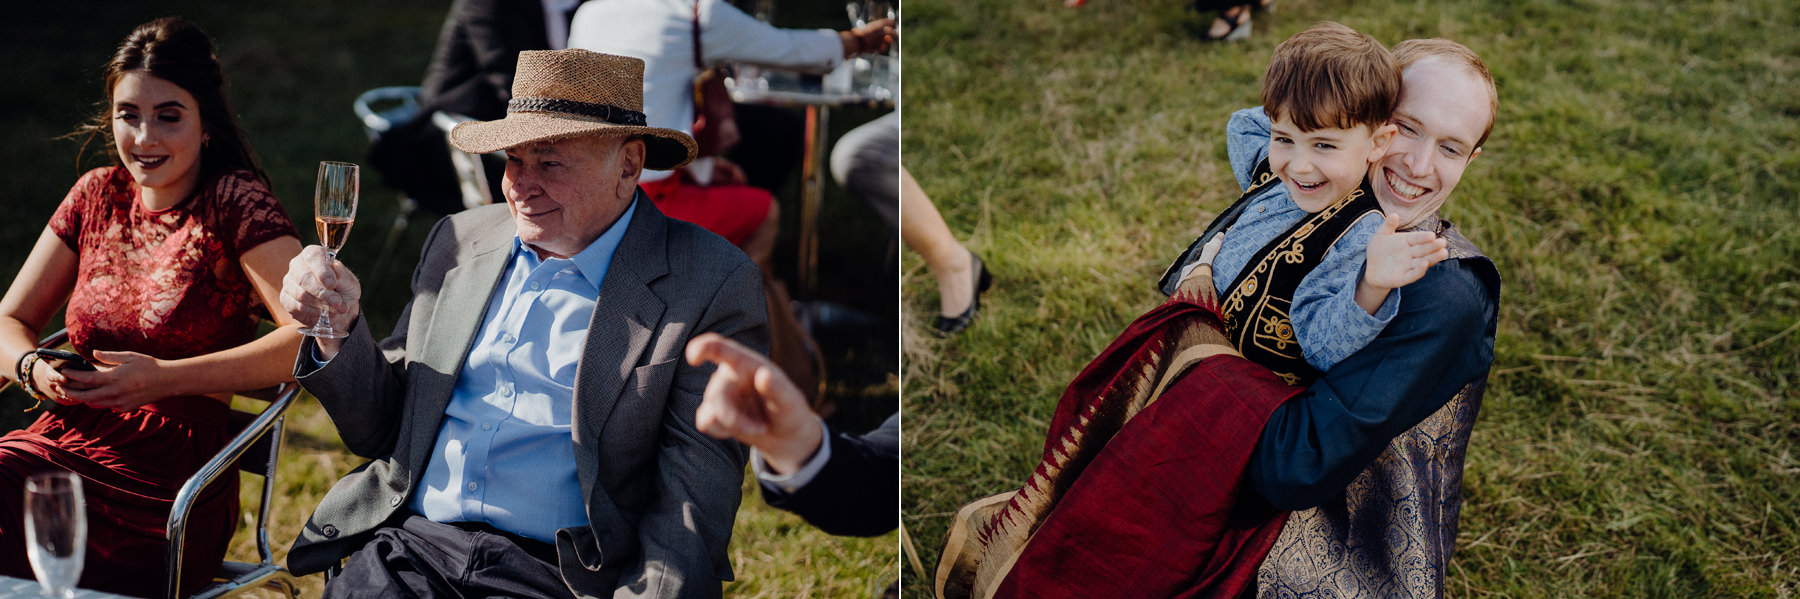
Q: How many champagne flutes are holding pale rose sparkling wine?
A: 1